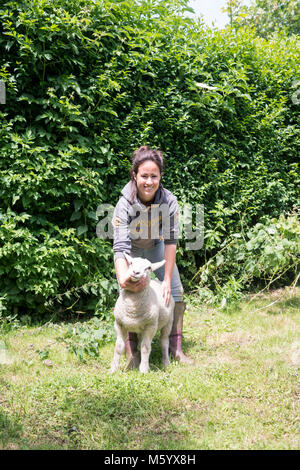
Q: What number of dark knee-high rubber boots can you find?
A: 2